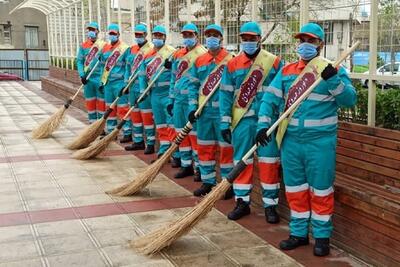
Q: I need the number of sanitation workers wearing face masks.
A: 8